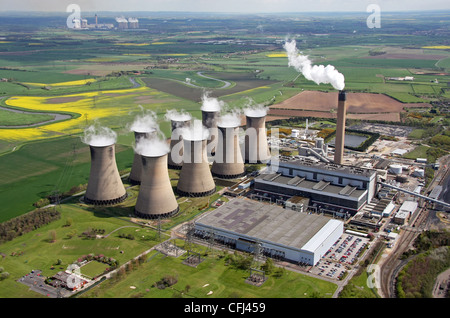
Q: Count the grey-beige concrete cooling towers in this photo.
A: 8